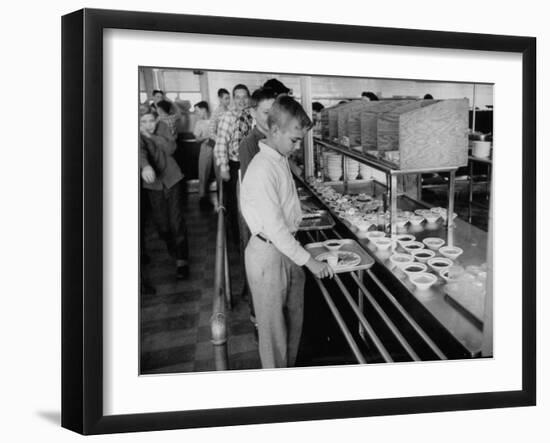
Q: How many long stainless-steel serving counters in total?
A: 1